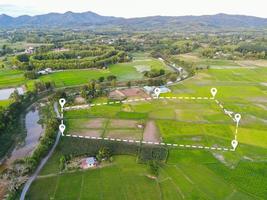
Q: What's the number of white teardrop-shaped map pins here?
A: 6